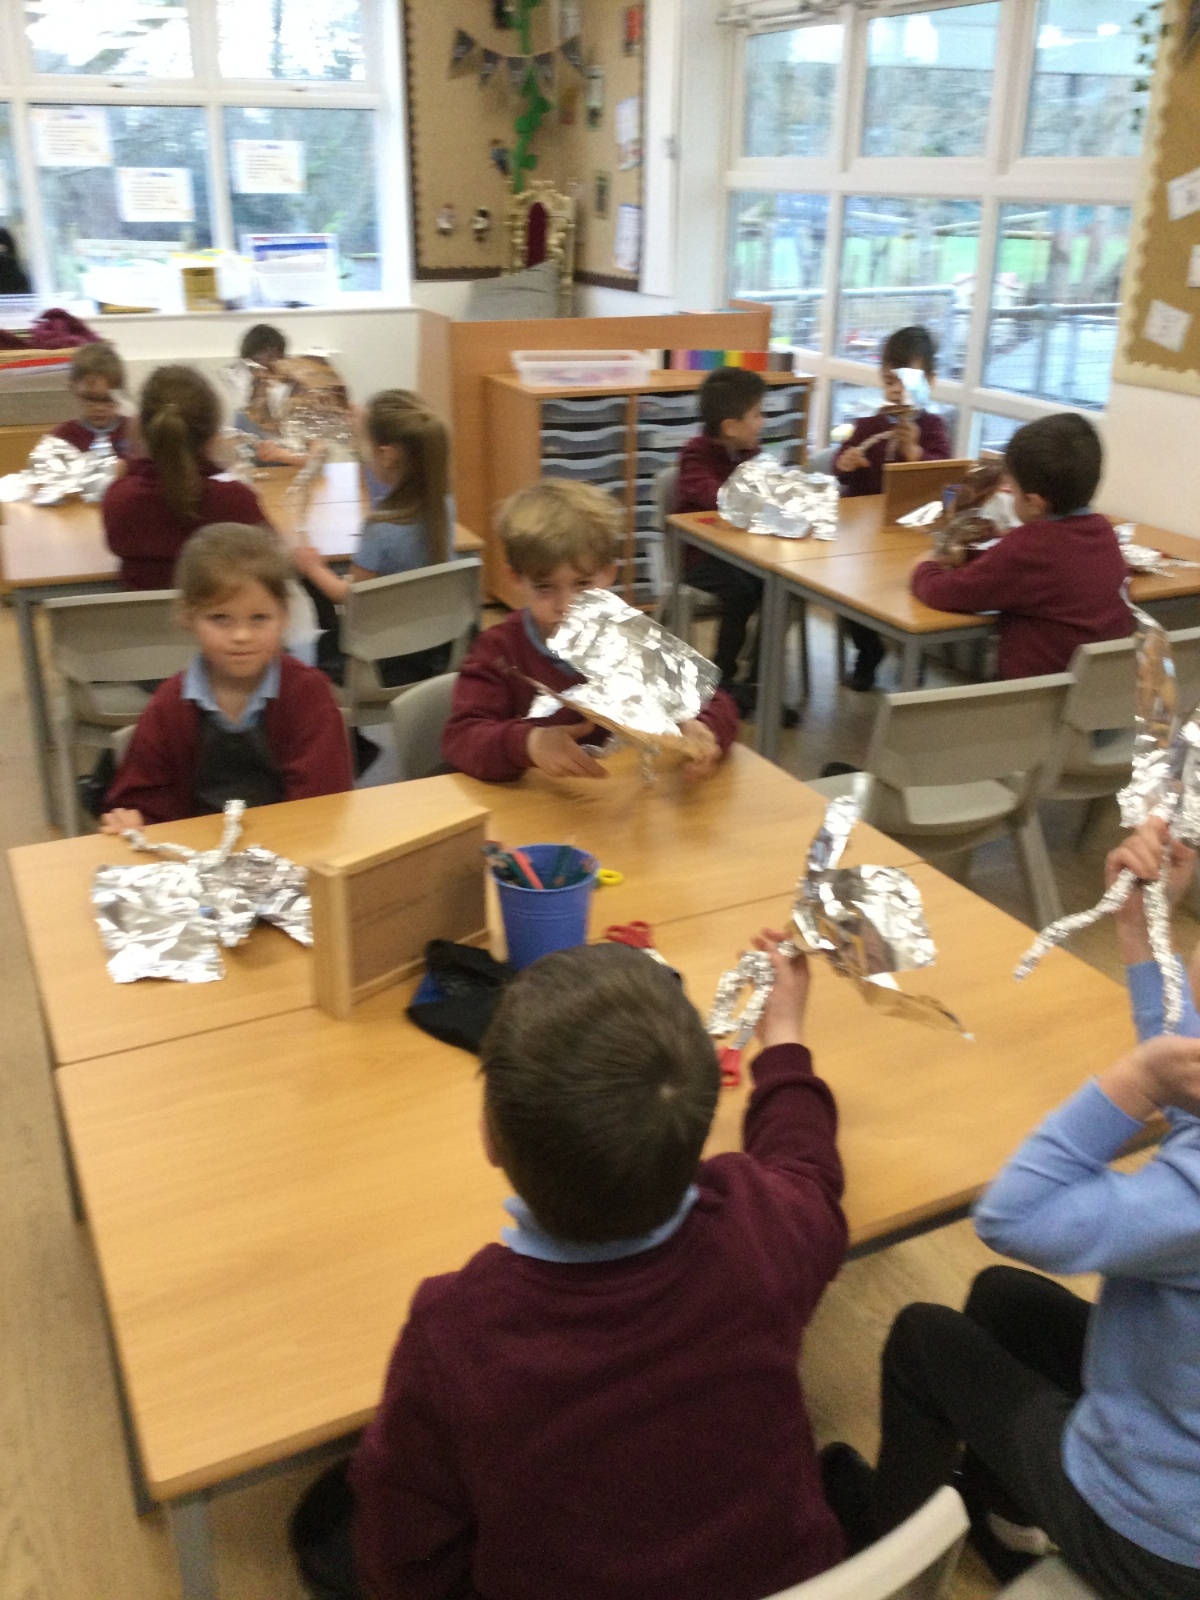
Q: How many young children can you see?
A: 11